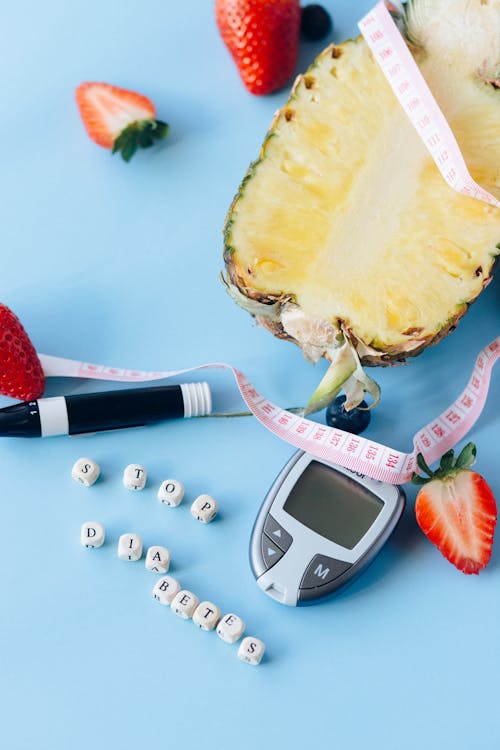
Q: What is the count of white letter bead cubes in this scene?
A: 12